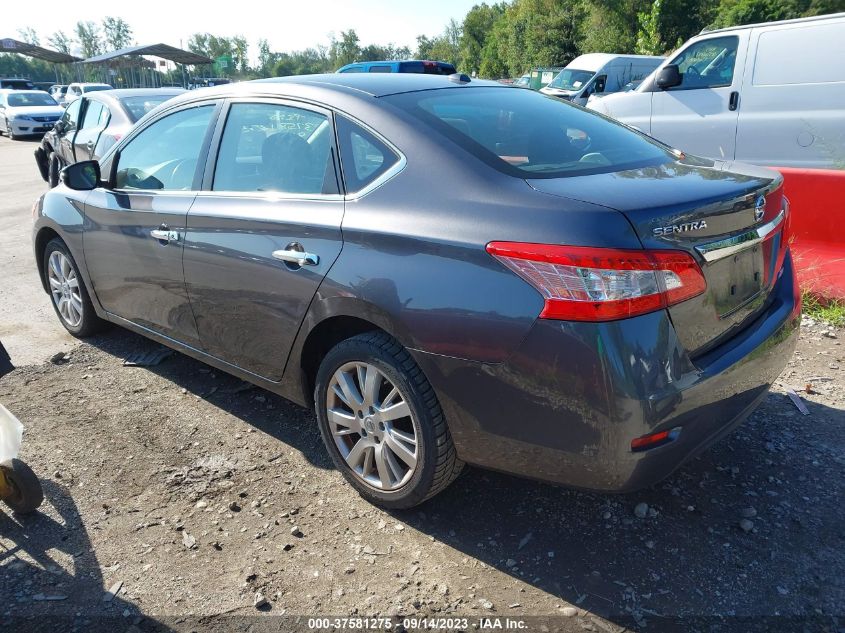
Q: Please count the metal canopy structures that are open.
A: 2